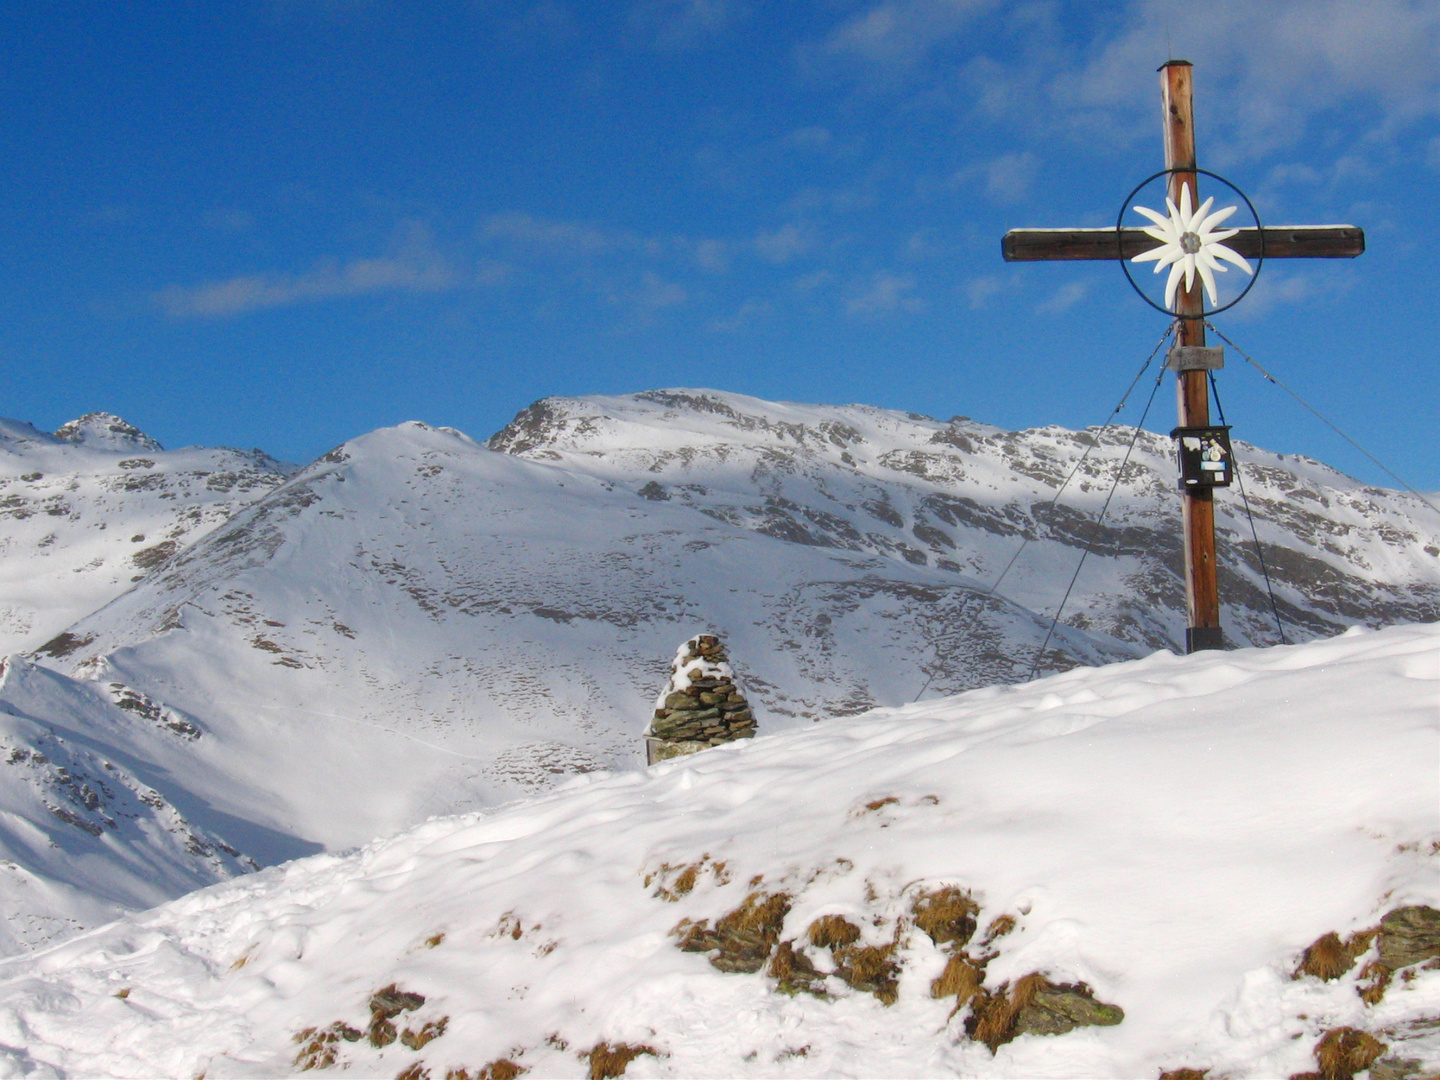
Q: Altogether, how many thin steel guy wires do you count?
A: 4